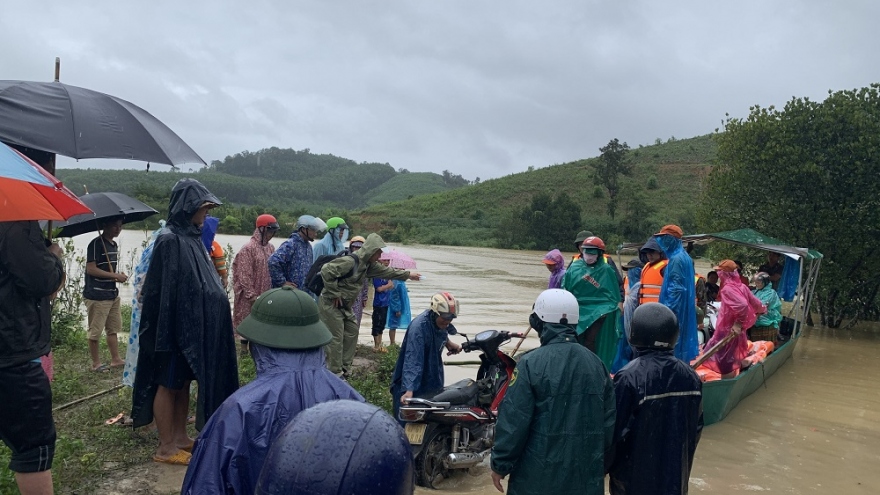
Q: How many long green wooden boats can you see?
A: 1